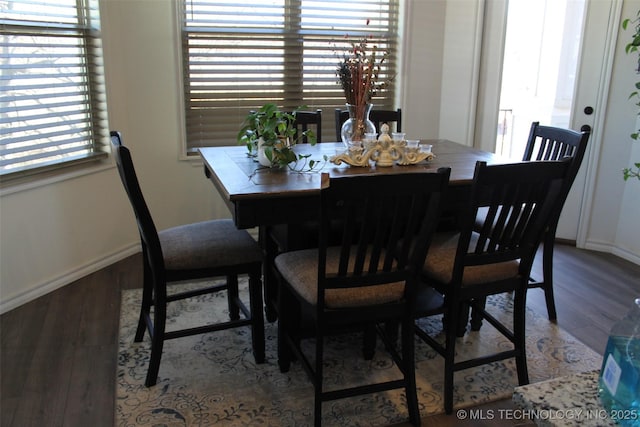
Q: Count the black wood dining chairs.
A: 6